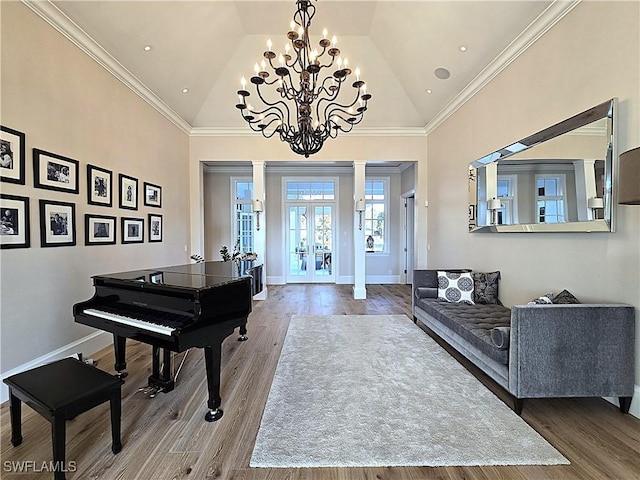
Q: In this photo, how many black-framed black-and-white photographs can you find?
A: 10